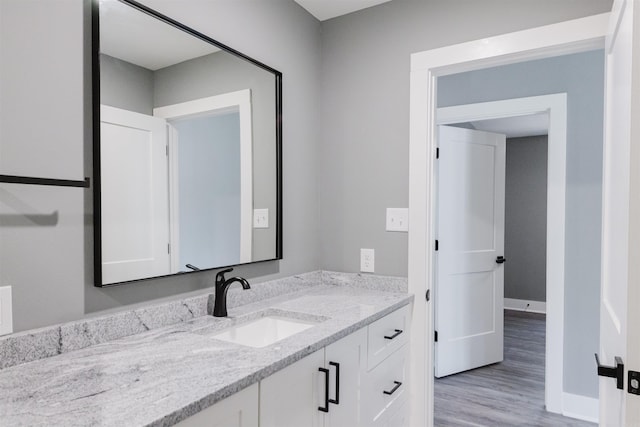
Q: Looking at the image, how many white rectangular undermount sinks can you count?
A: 1